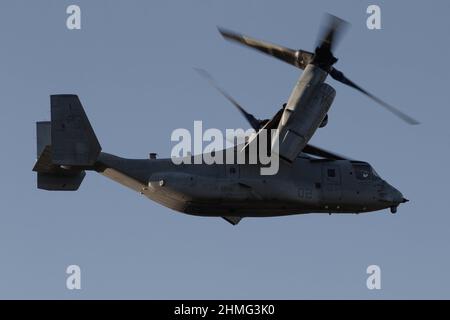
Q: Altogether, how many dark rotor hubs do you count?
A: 2